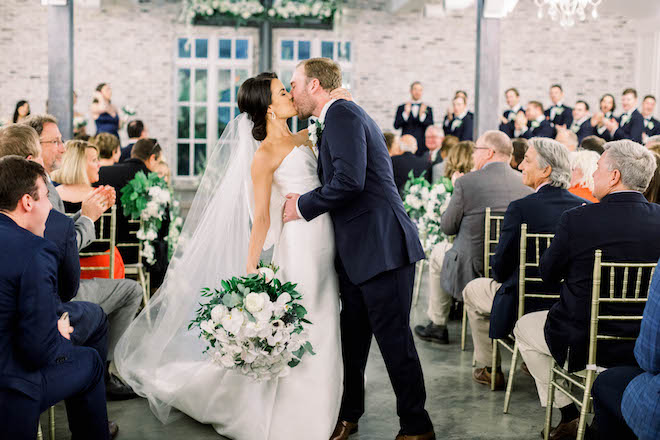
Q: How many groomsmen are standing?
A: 10